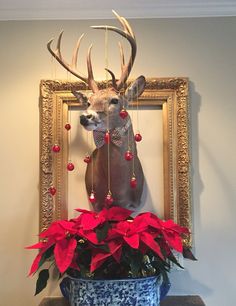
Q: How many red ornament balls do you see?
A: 12